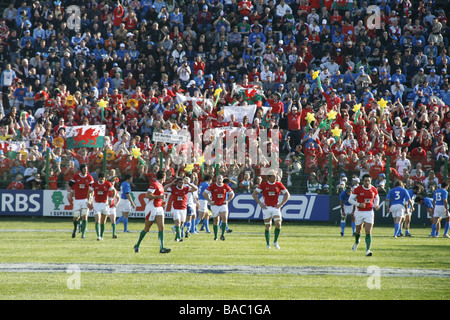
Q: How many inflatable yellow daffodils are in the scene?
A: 11